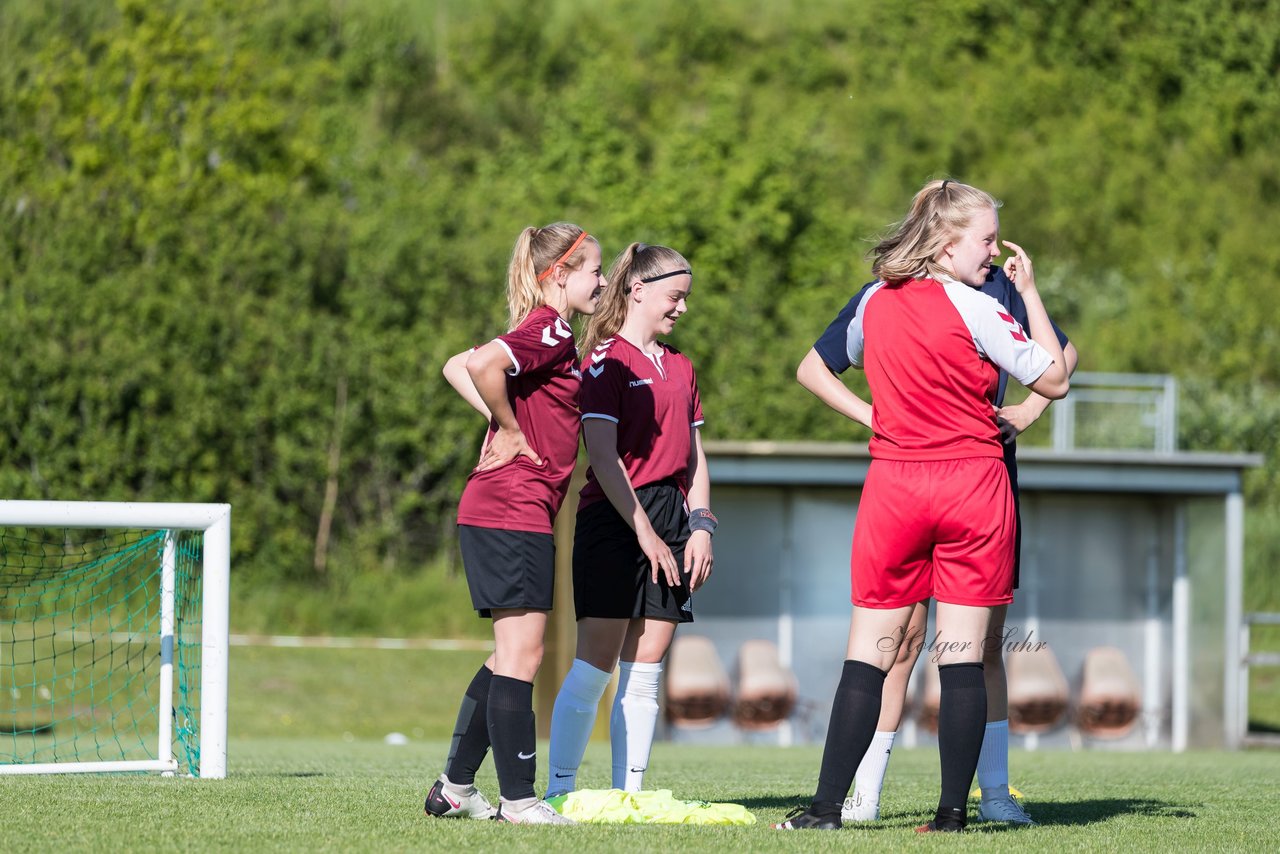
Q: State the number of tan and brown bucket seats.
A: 5